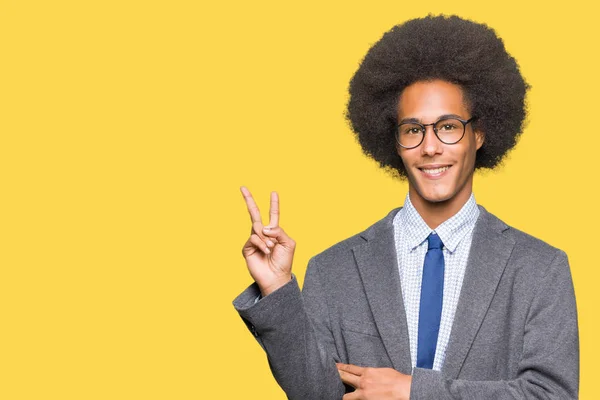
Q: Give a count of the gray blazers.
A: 1